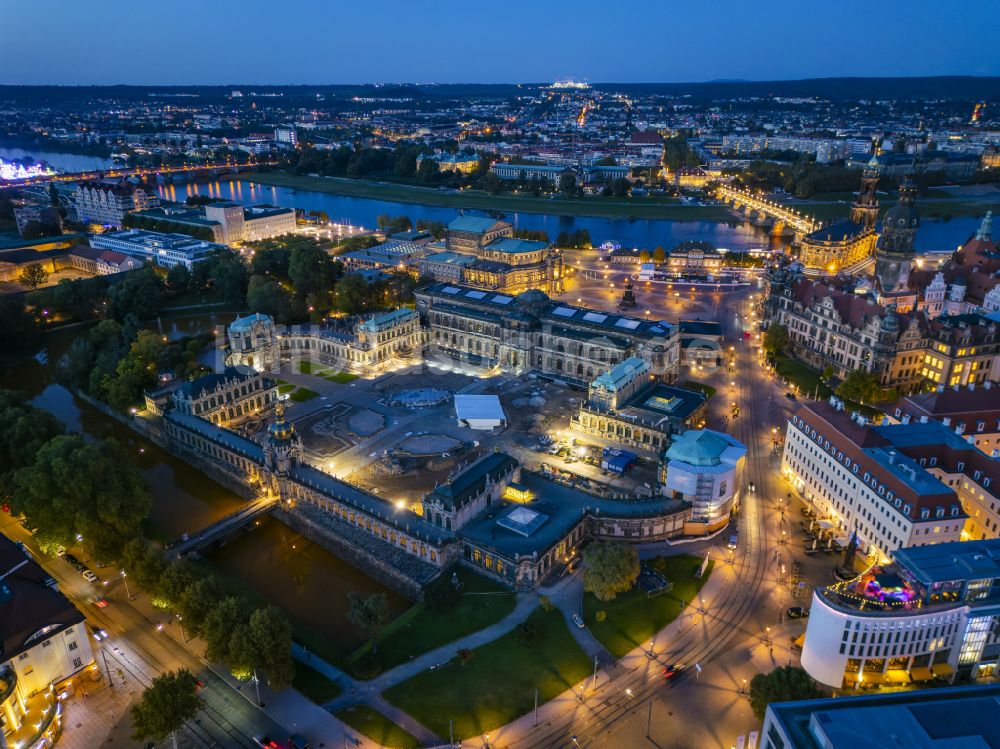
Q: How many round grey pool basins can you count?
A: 3